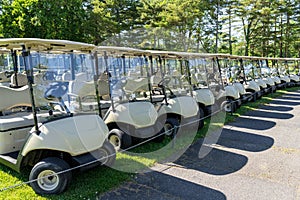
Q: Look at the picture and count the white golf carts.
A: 12